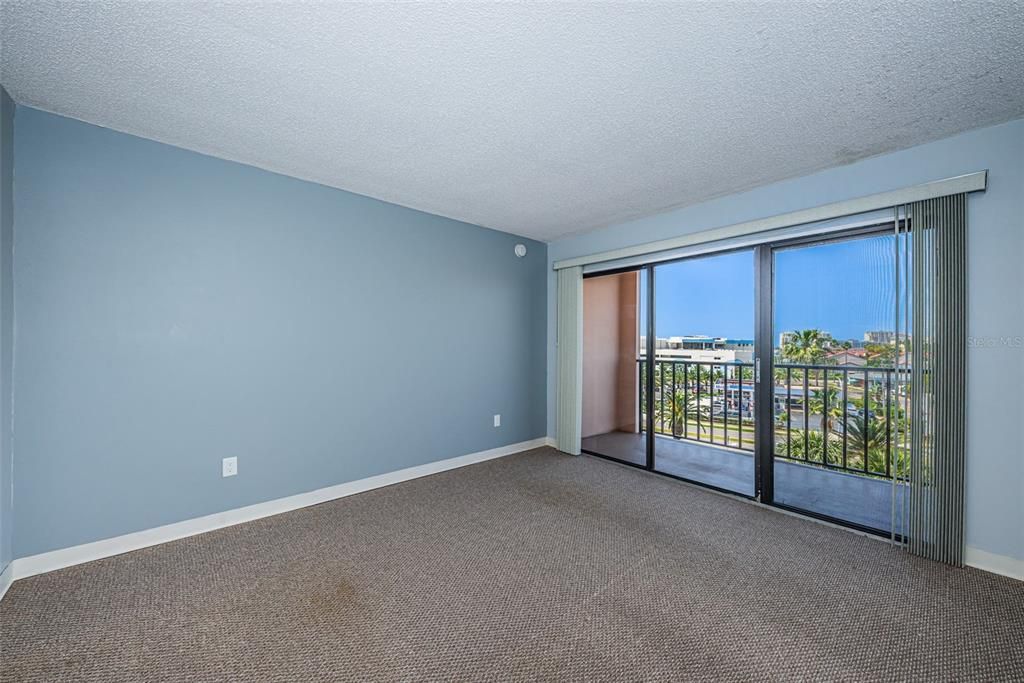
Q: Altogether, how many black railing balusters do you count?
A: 14